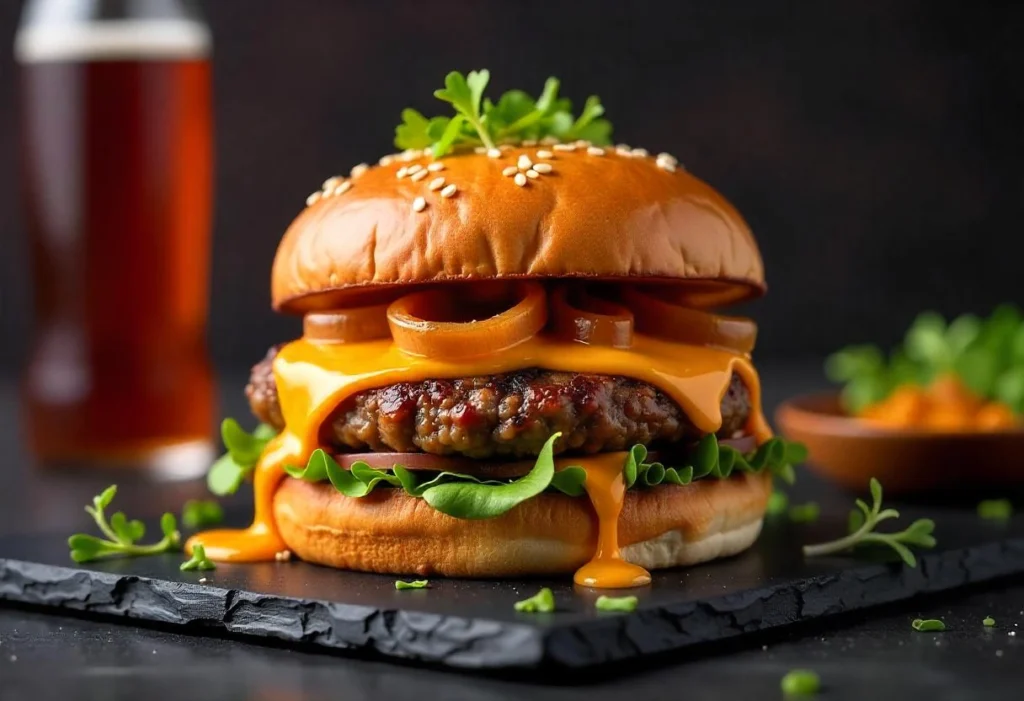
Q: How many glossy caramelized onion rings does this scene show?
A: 4